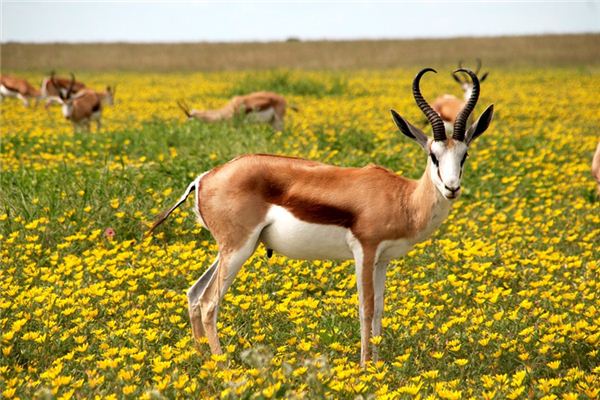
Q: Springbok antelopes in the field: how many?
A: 7